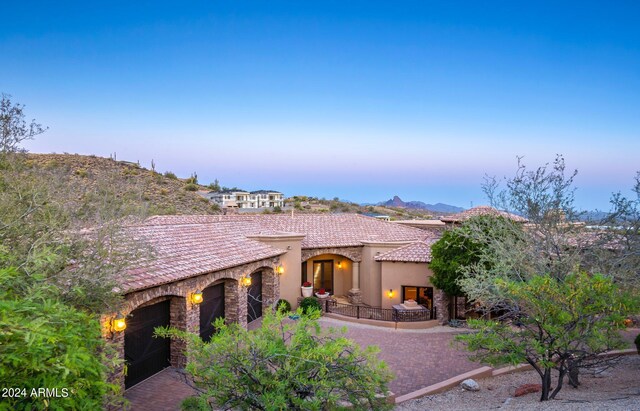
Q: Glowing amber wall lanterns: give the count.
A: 6